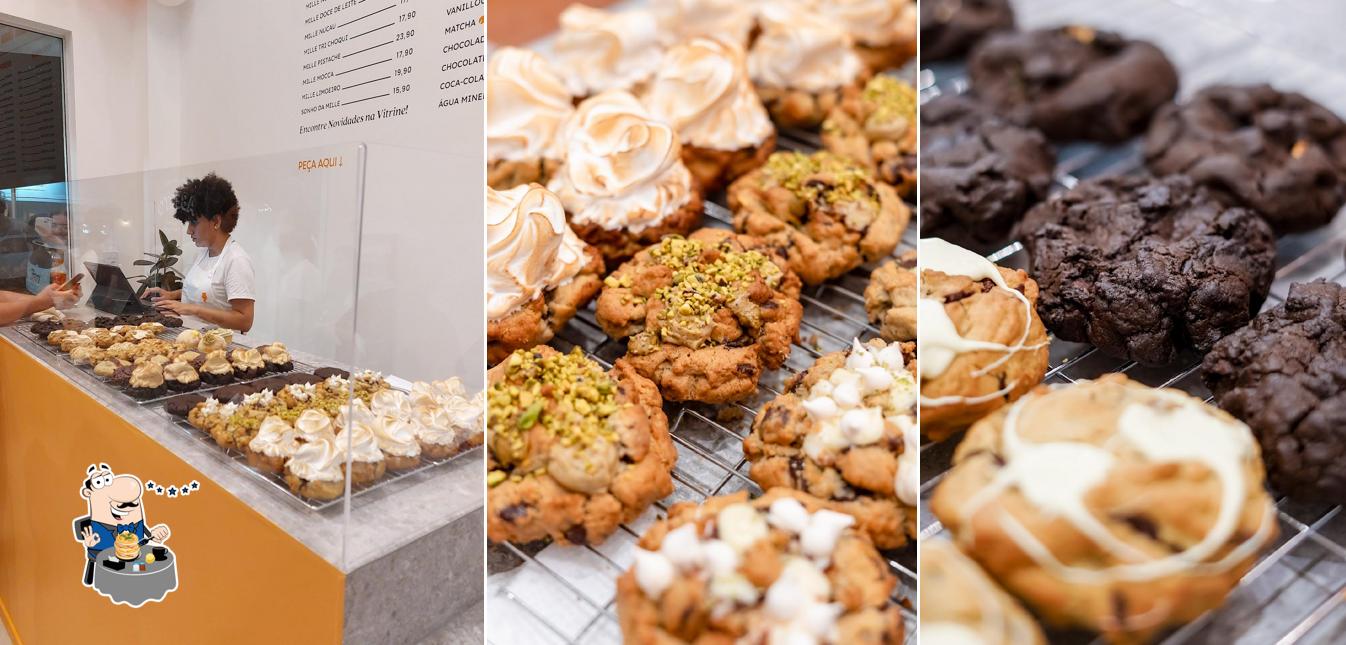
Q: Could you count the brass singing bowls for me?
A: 0